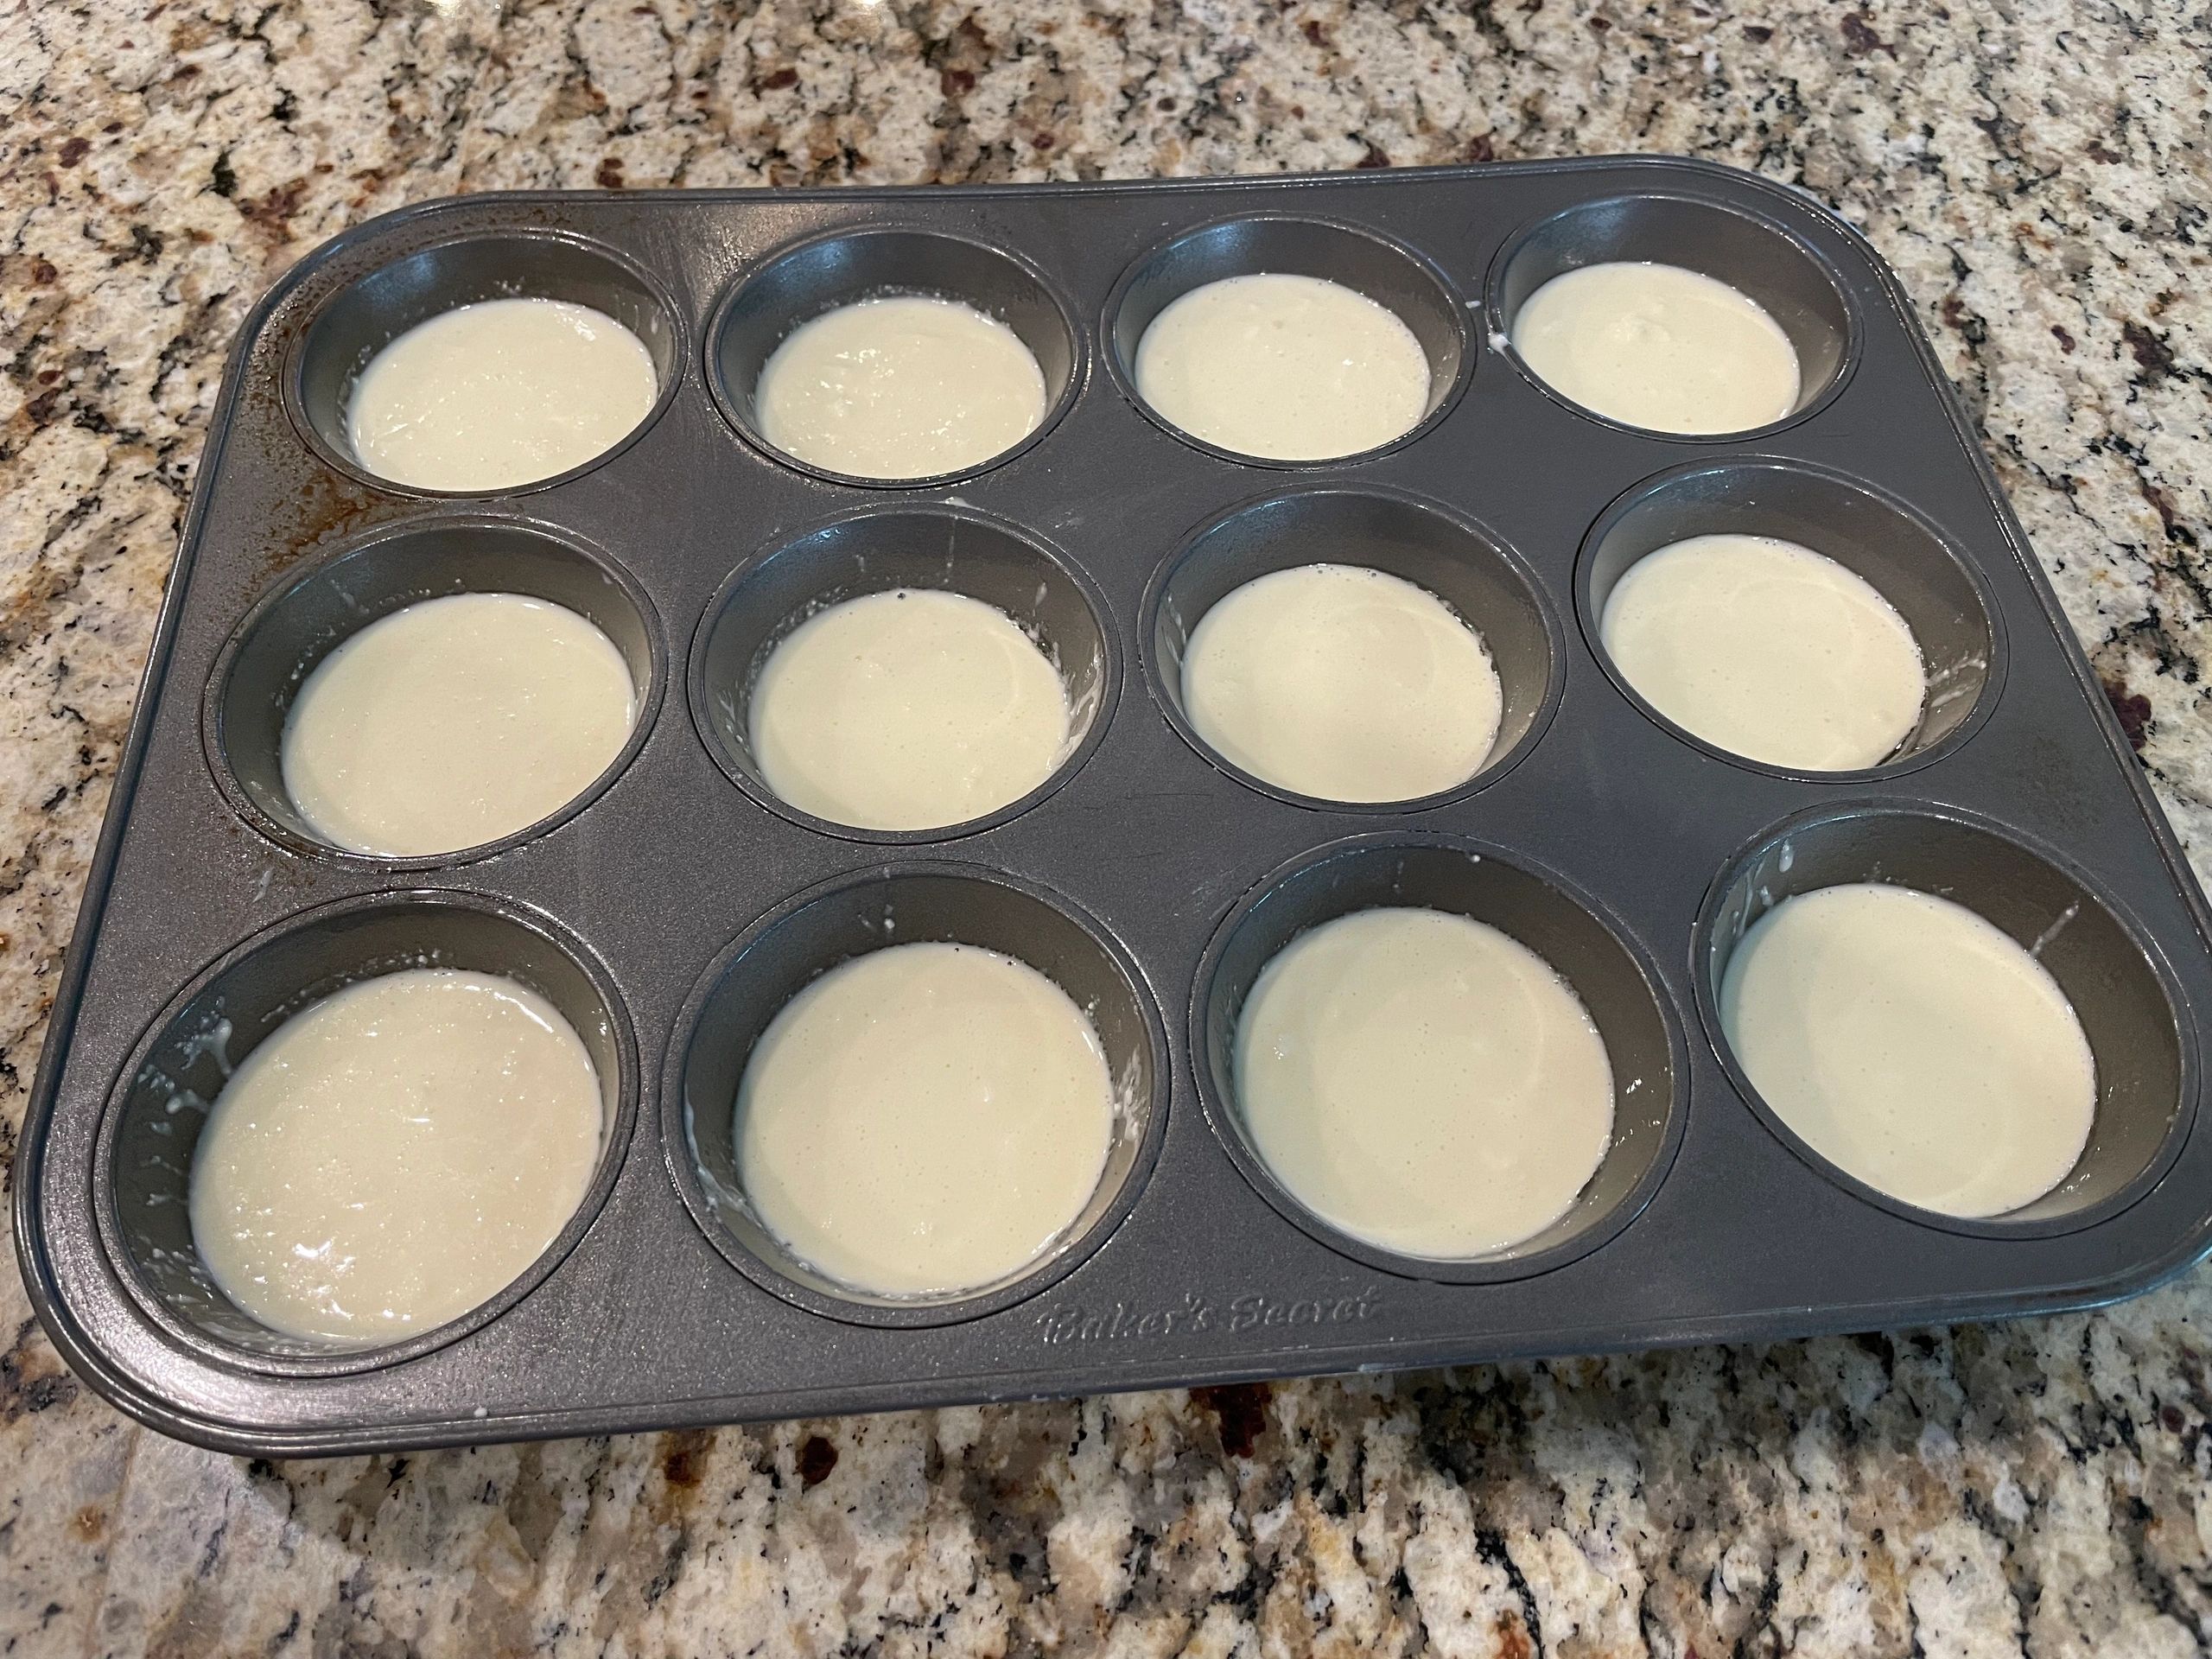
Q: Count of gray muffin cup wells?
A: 12